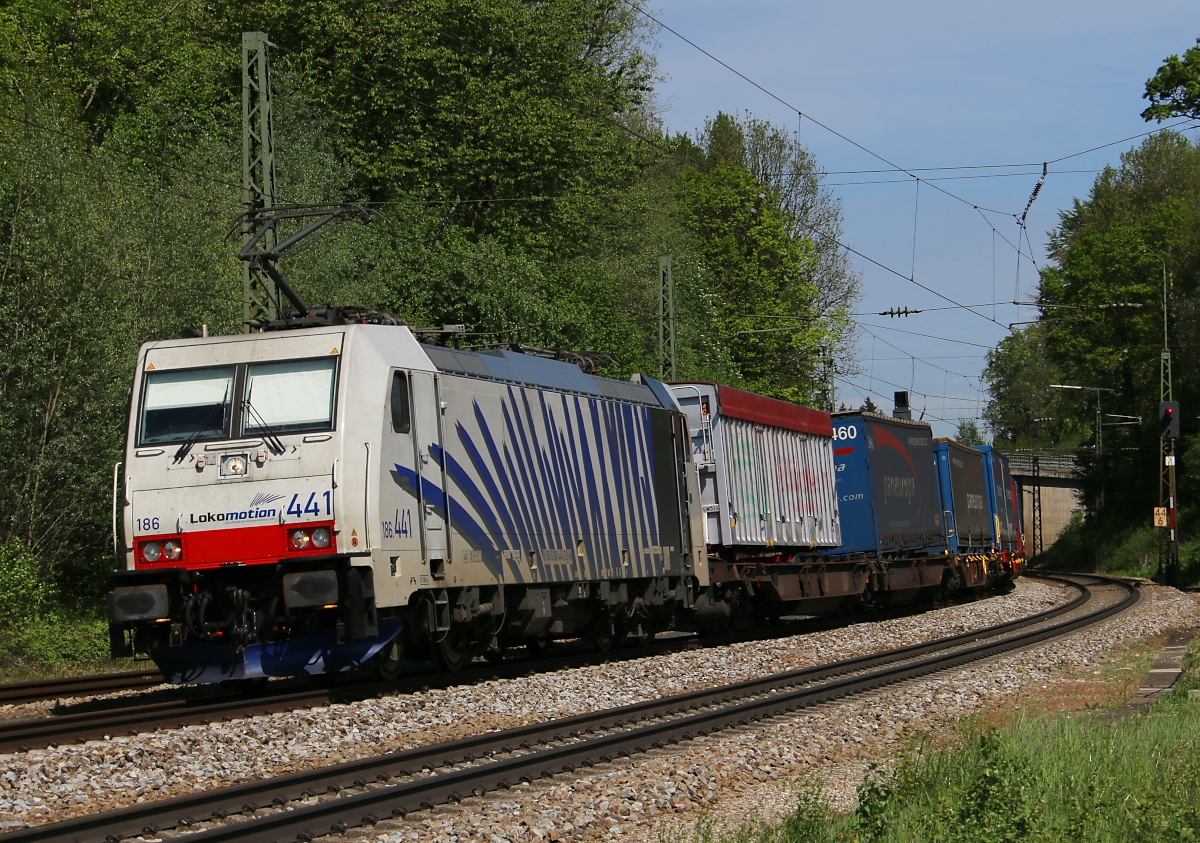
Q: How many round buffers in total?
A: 0